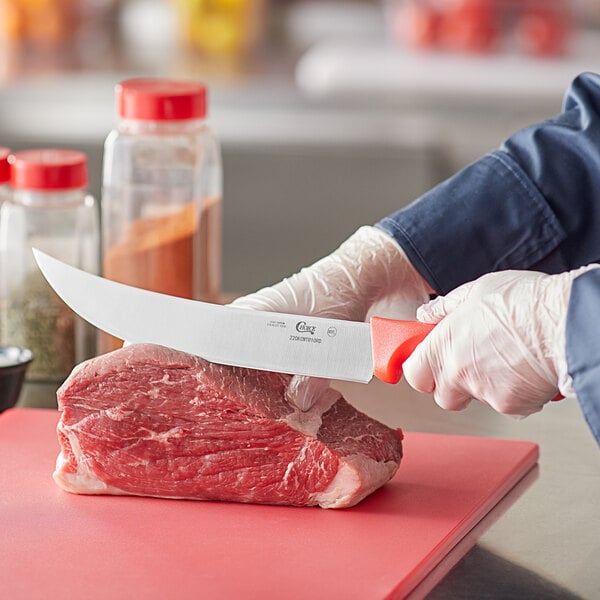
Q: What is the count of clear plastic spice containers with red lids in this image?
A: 3